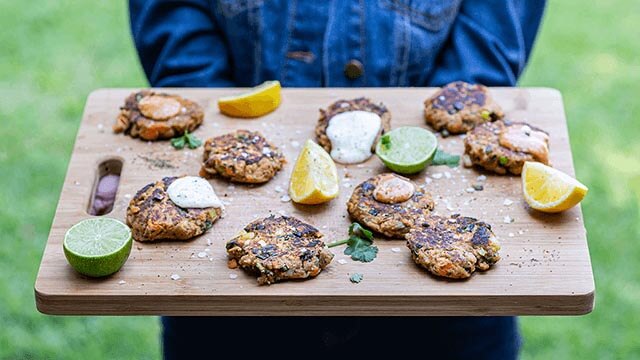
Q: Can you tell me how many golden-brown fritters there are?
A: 9